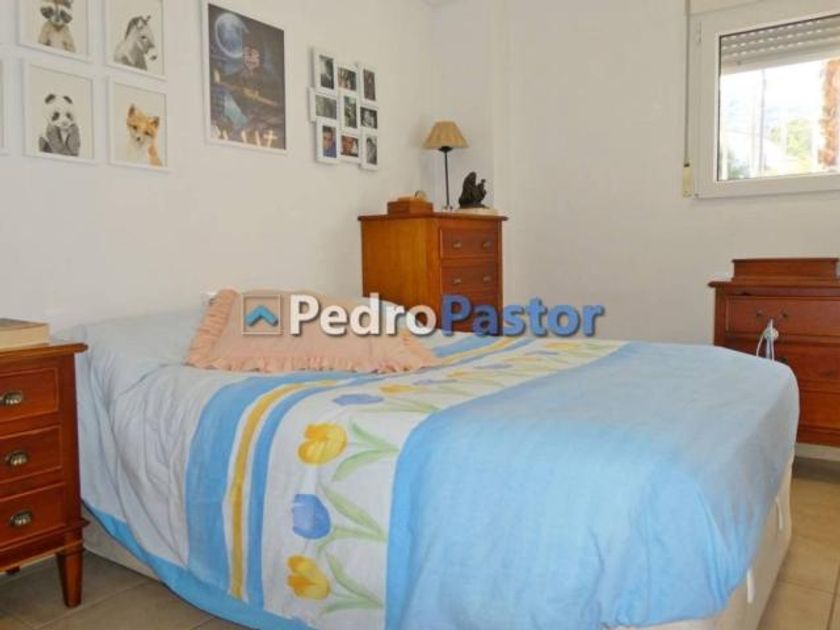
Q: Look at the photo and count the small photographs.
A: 9